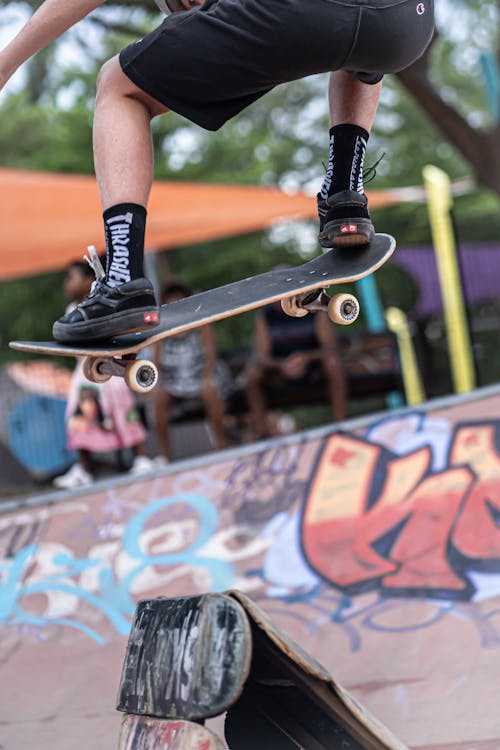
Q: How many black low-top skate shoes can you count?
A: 2